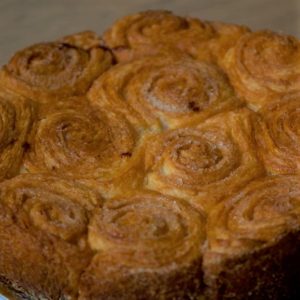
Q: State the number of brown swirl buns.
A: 11